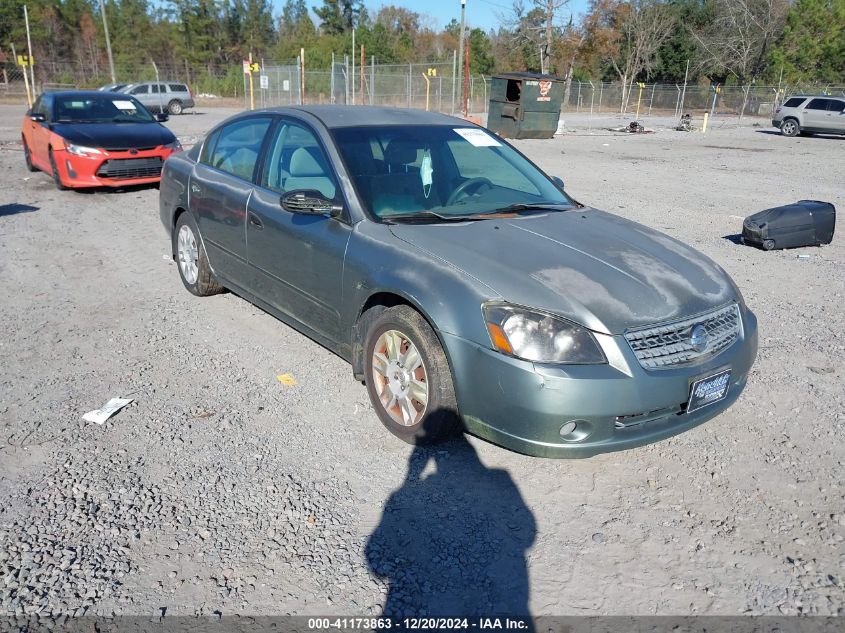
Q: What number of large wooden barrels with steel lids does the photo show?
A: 0